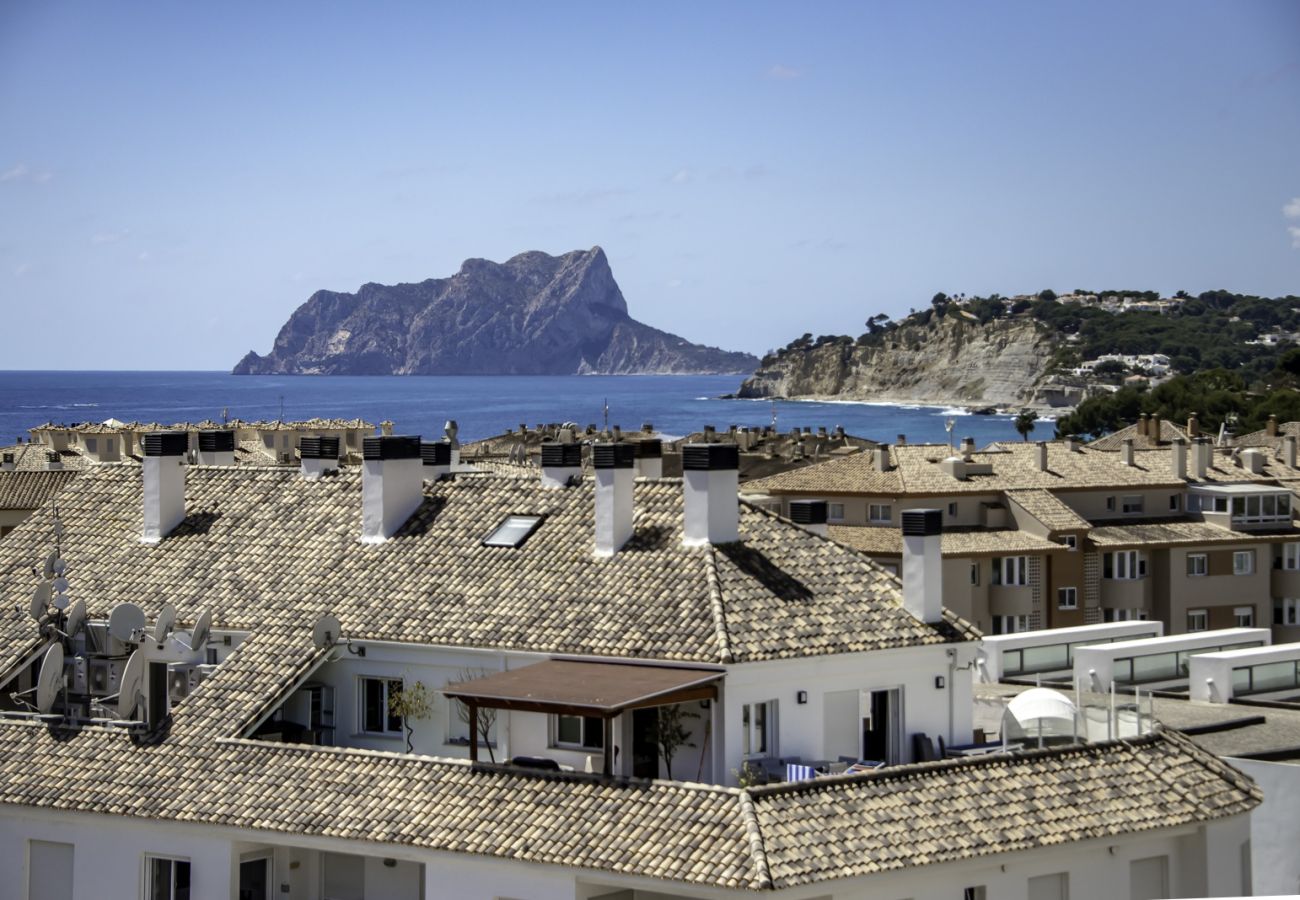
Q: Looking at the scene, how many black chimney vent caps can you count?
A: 11